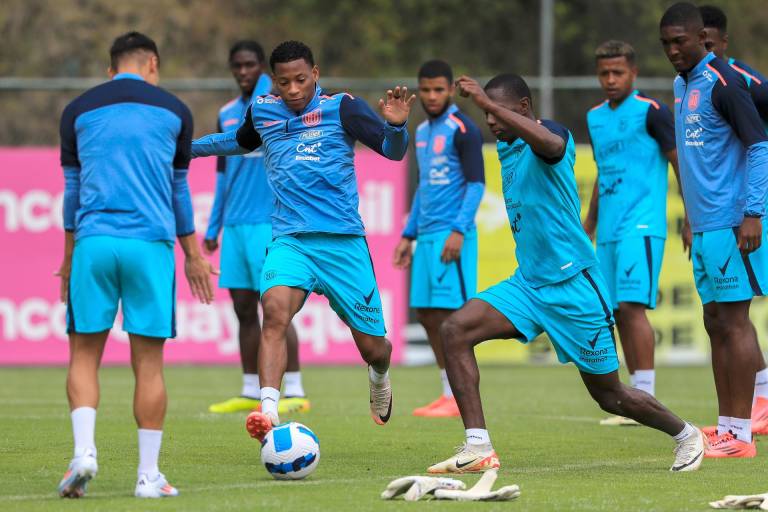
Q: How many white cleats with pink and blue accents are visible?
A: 2